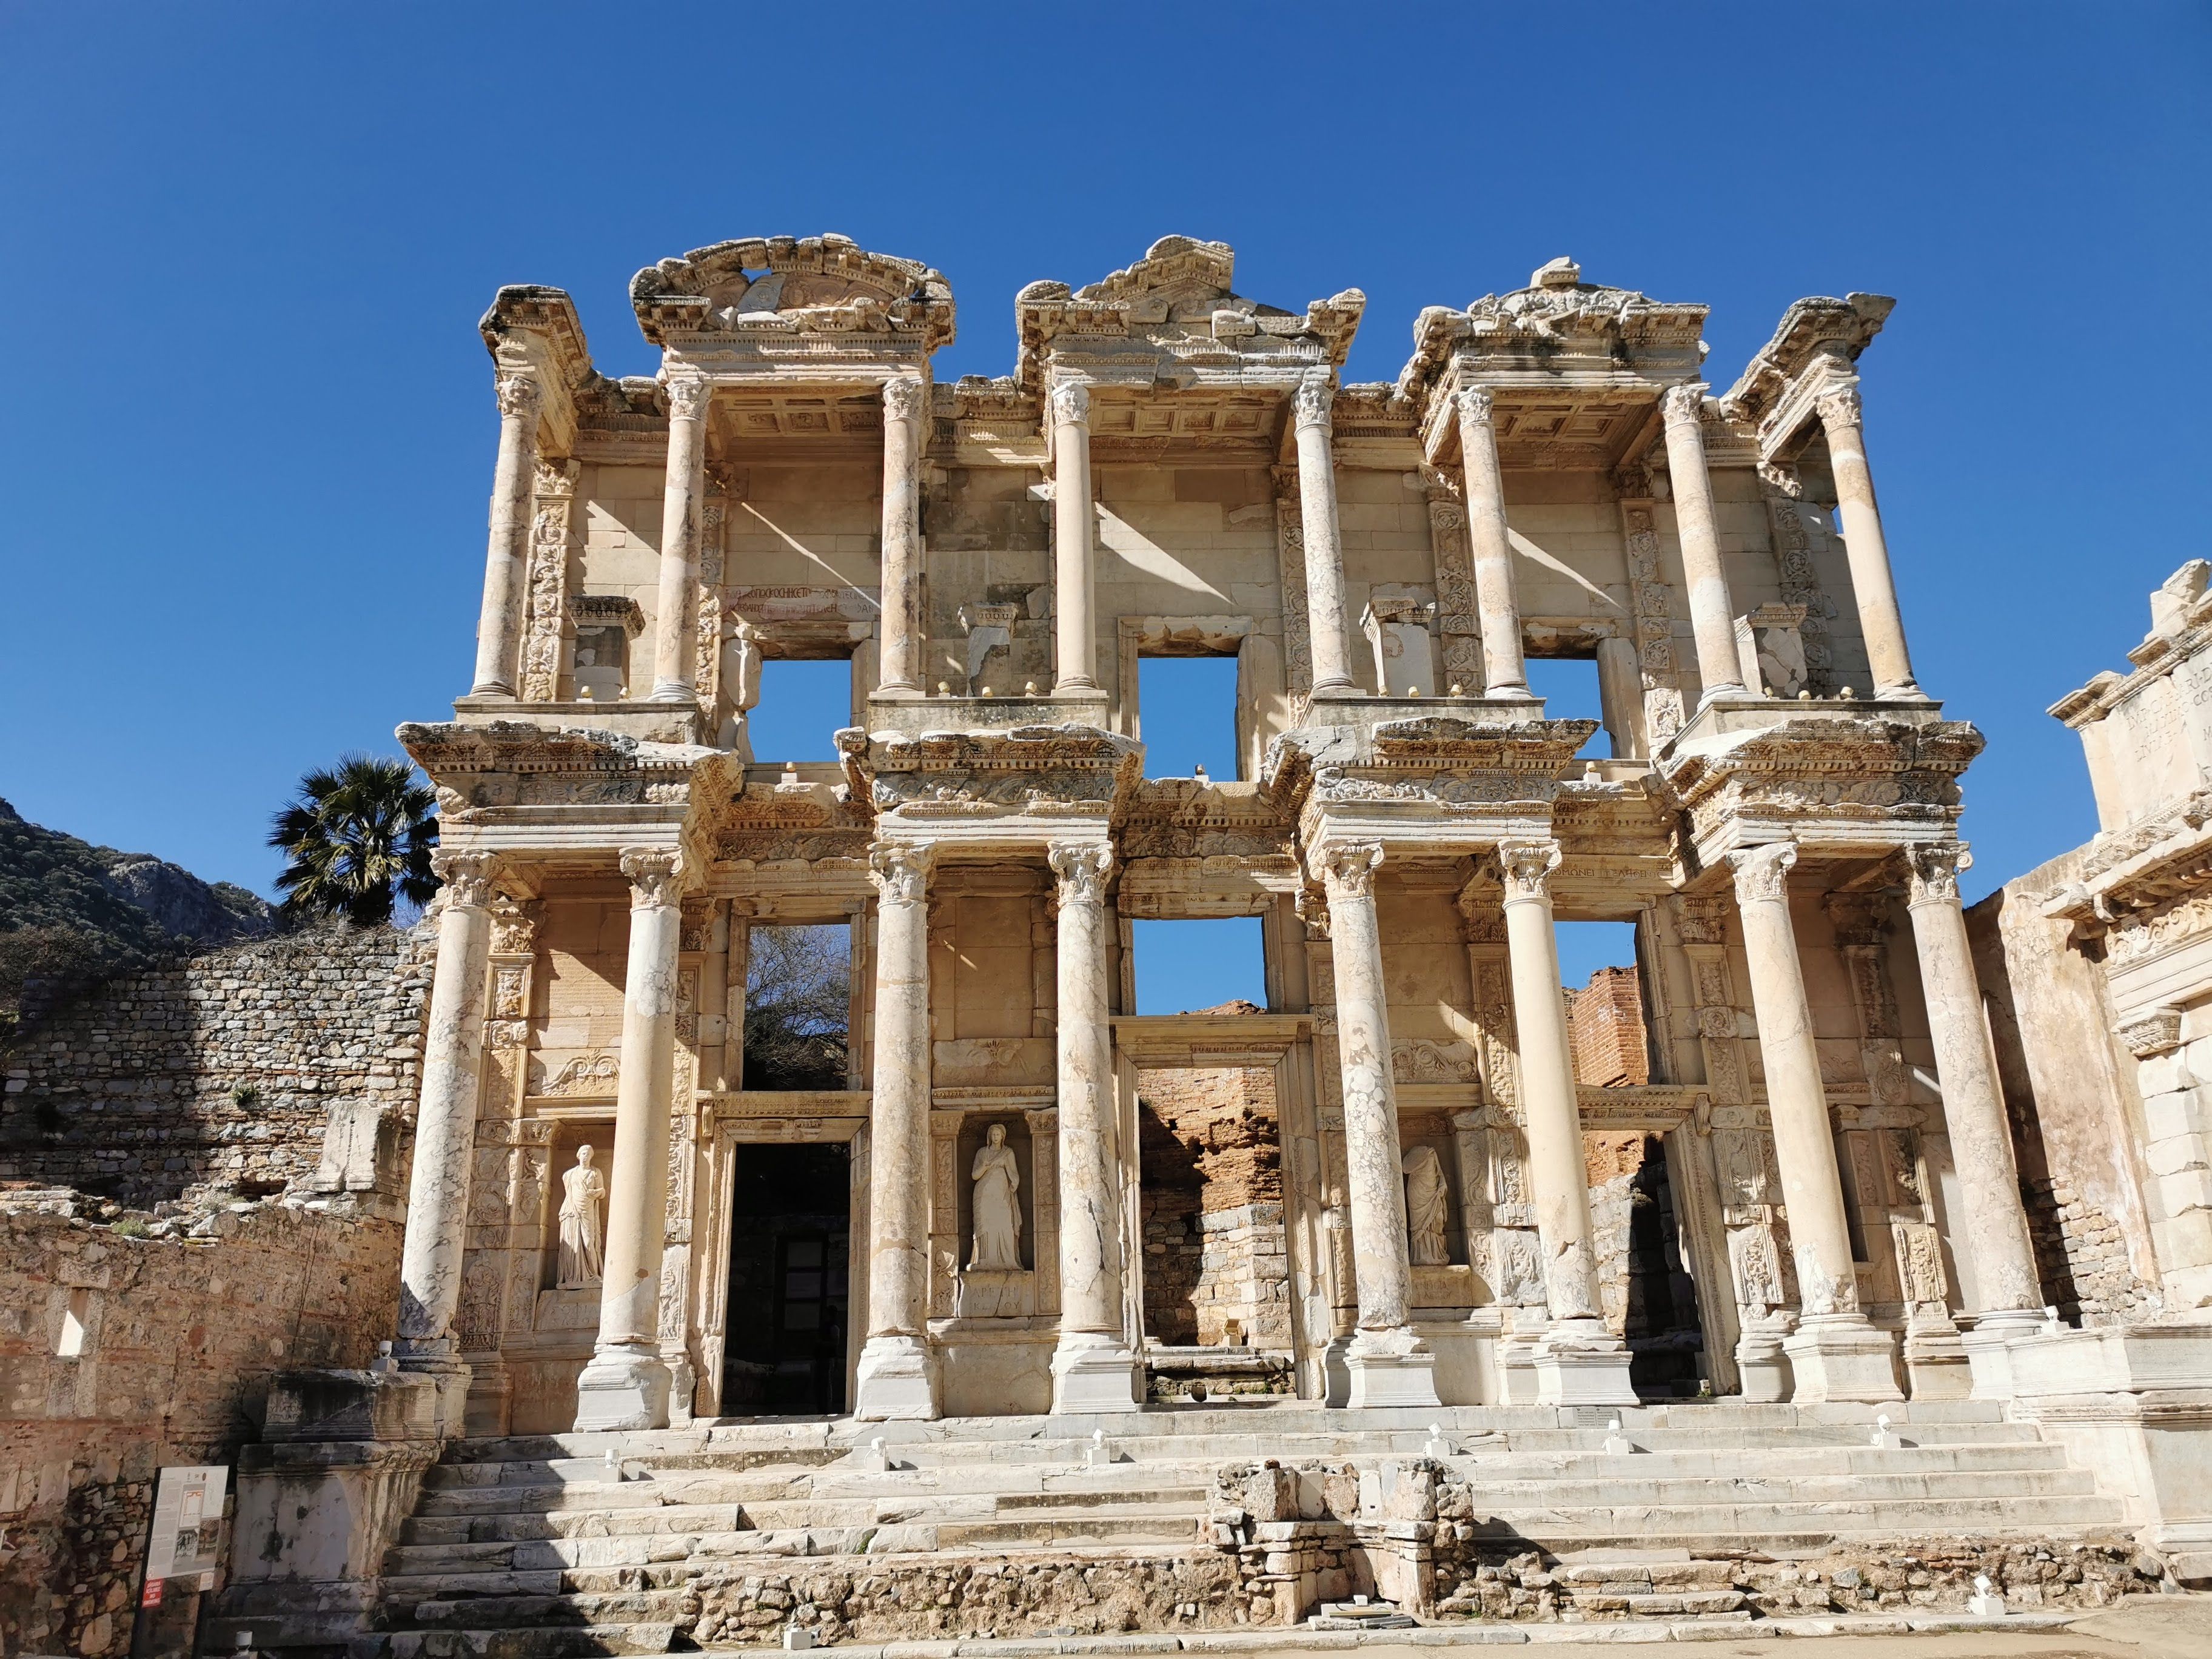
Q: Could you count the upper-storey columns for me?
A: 8